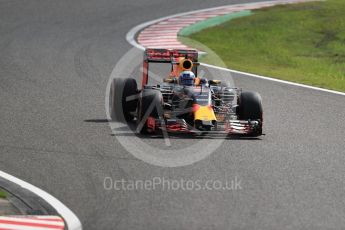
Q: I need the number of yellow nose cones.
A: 1